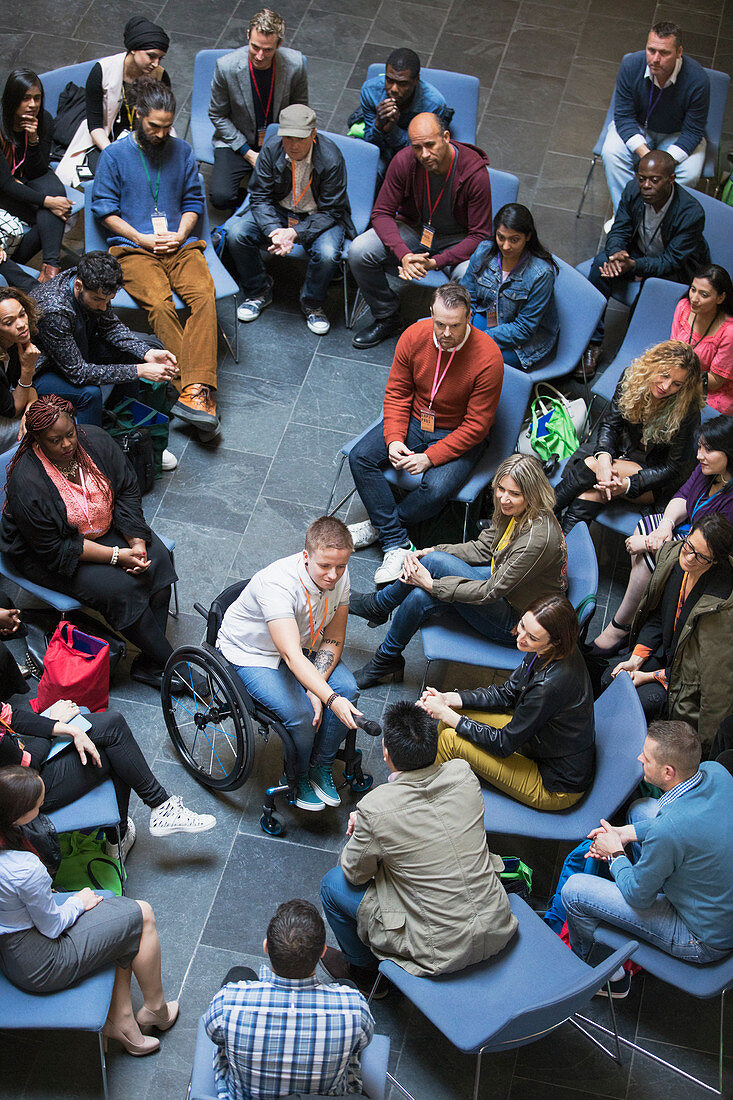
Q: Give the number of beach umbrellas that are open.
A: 0